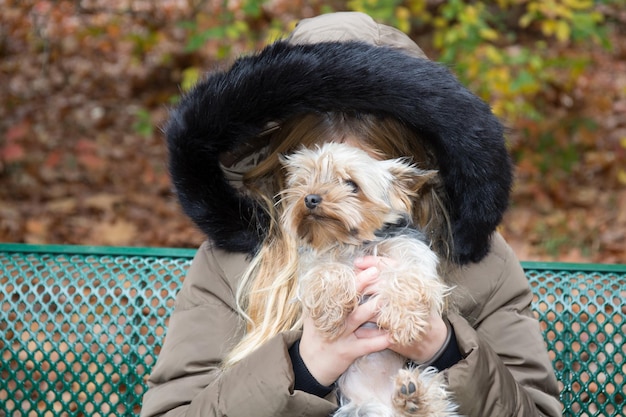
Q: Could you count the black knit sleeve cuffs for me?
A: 2